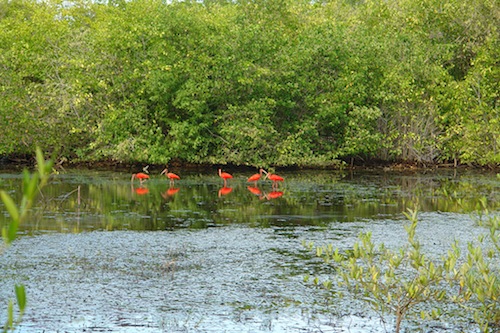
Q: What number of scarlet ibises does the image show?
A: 5